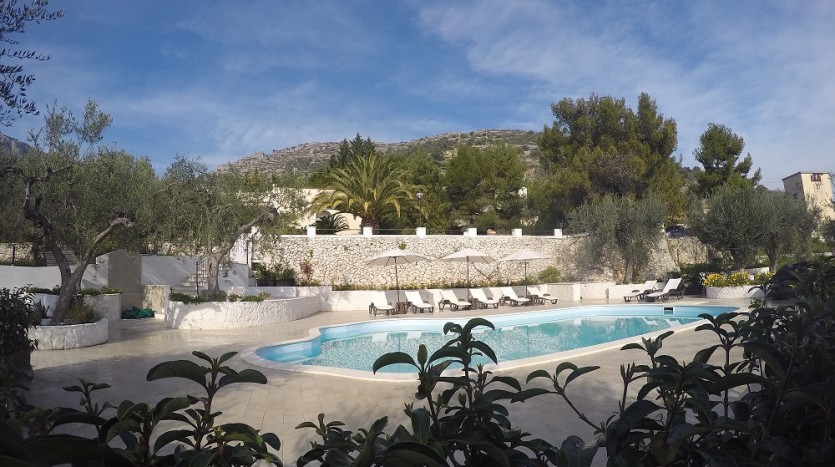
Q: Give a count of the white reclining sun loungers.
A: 8